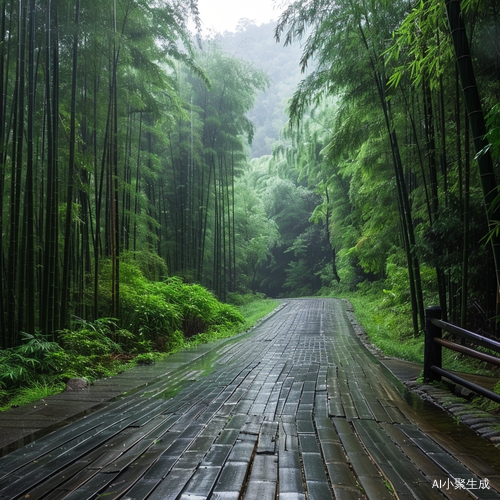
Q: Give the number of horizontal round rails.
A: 3